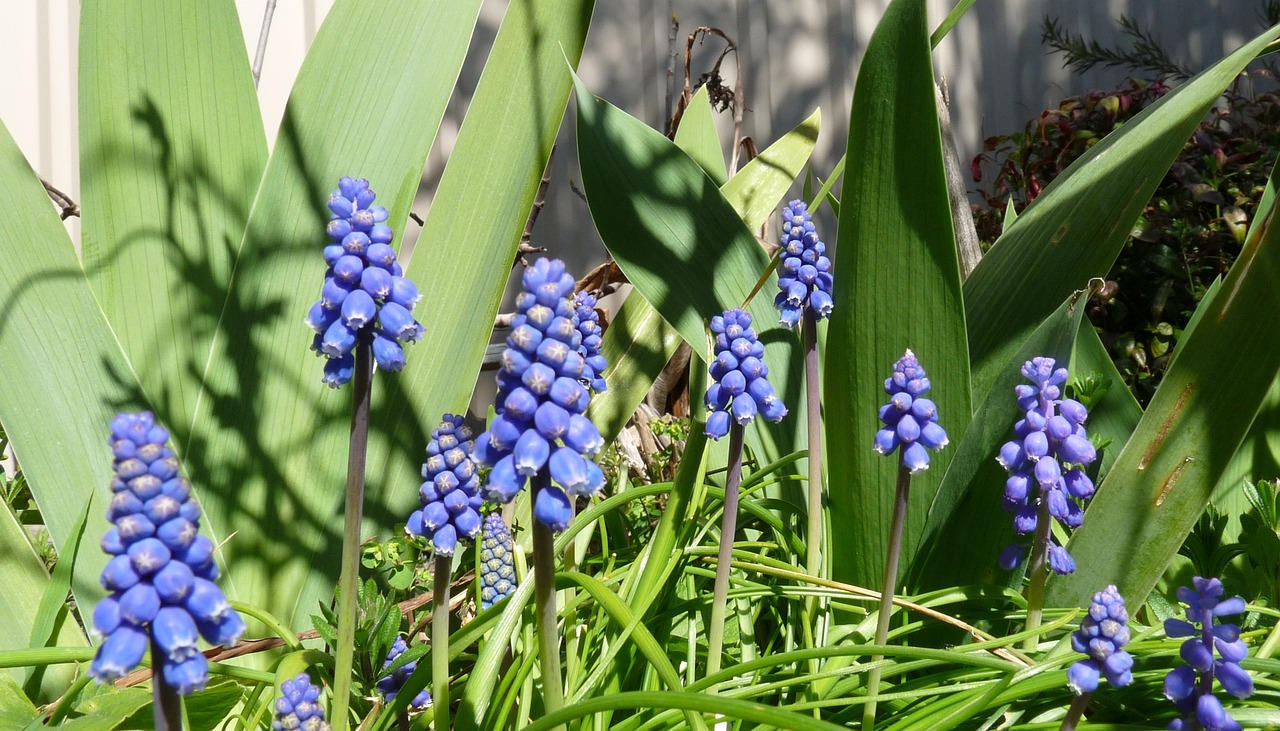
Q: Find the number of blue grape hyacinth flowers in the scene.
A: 14